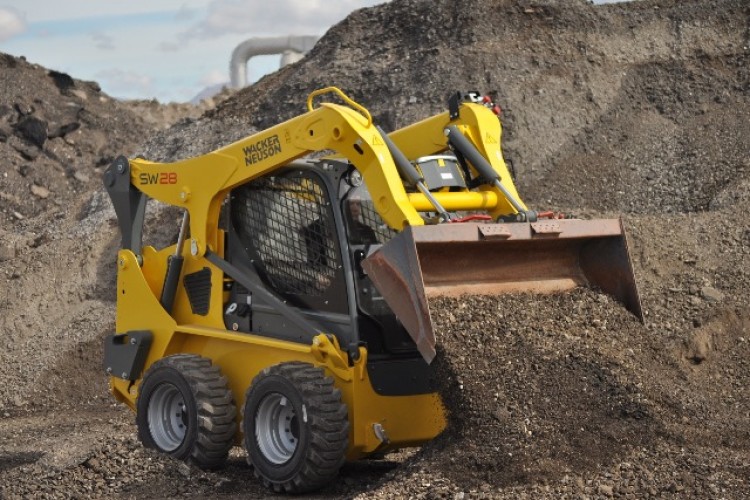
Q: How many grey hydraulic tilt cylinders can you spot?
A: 2